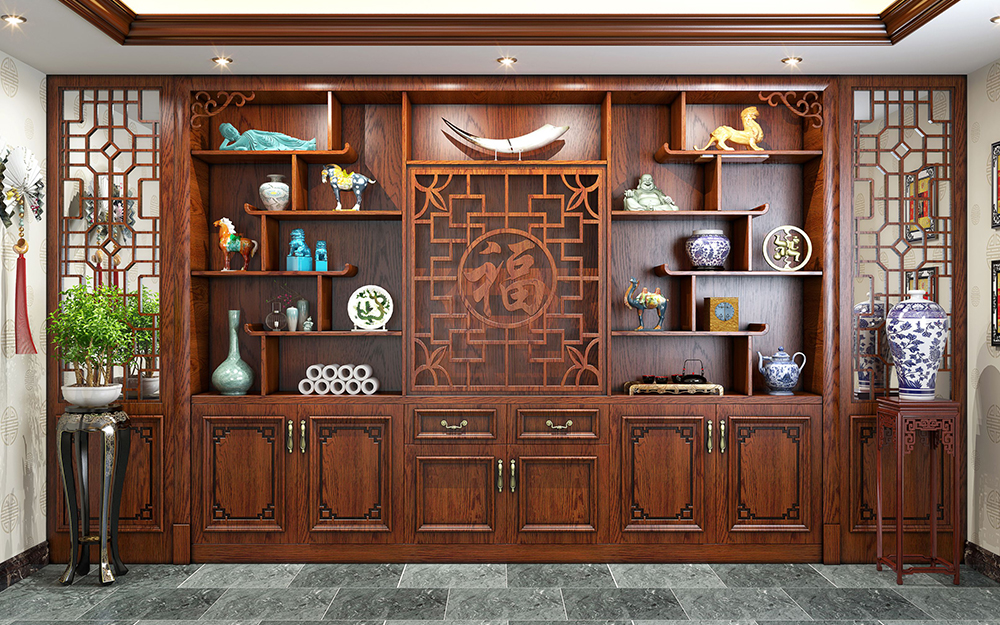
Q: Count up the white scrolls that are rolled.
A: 9